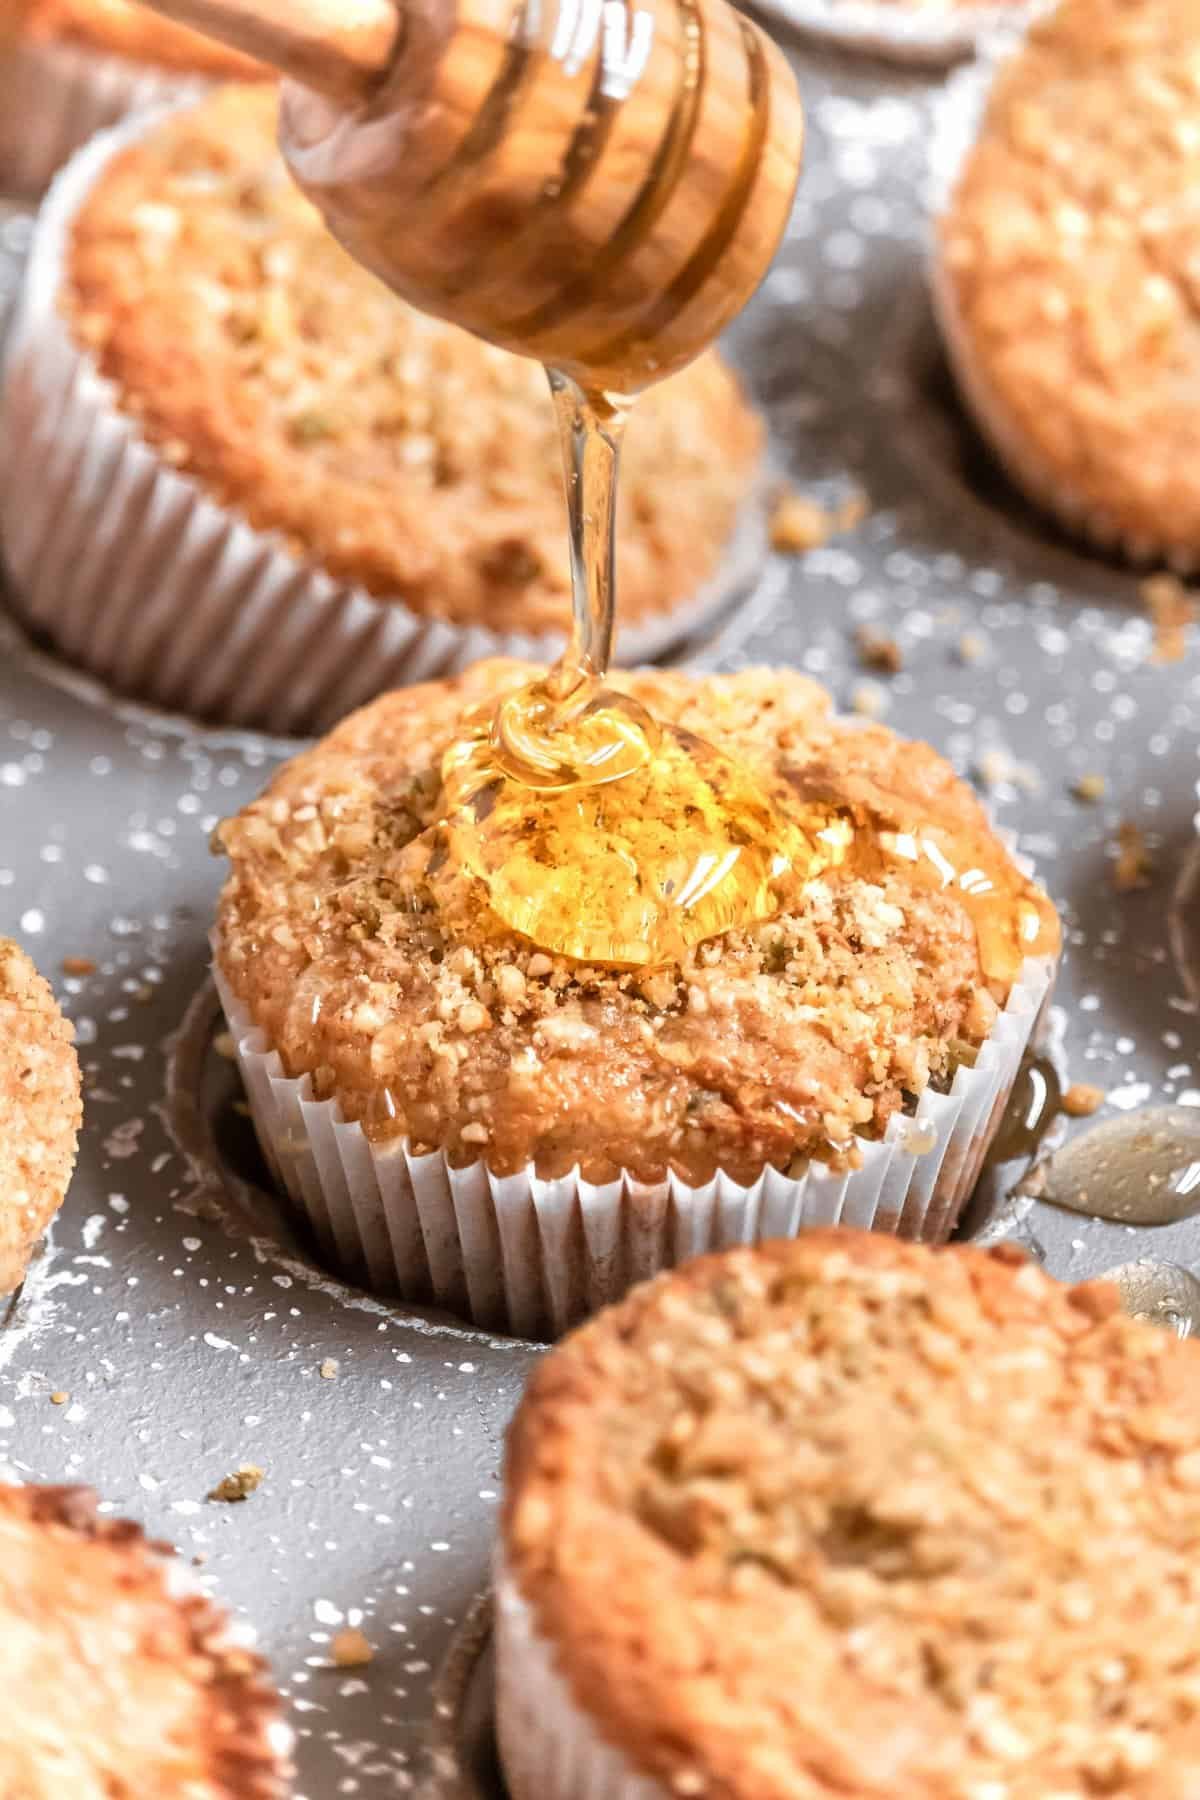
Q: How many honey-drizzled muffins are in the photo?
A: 1